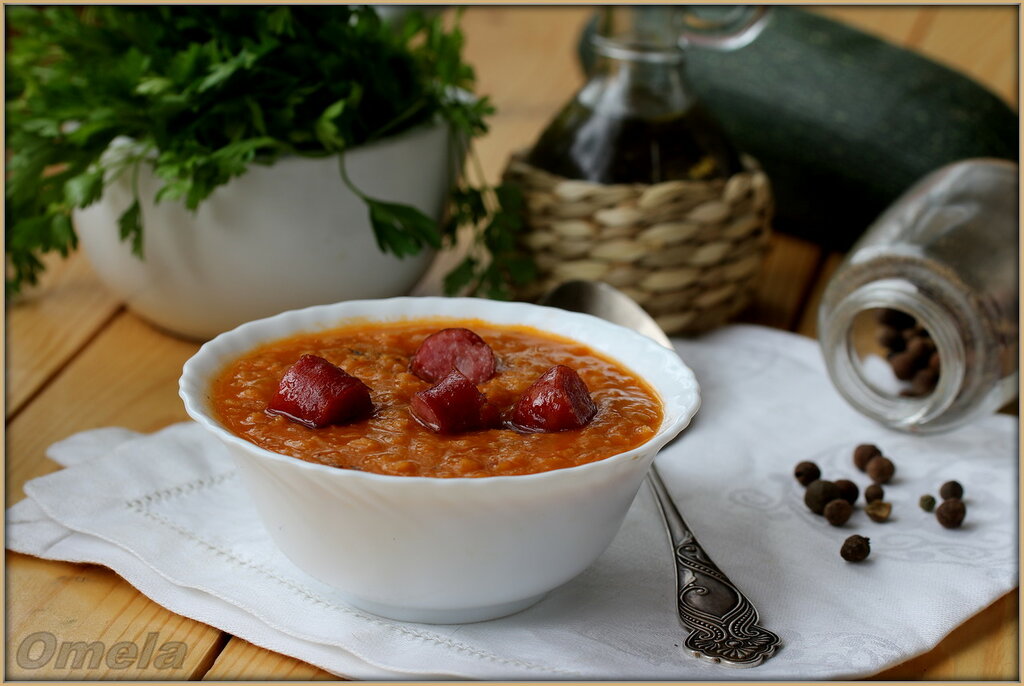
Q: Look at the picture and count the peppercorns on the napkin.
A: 12